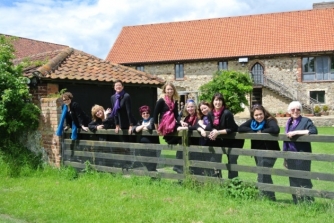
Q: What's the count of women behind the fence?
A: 10